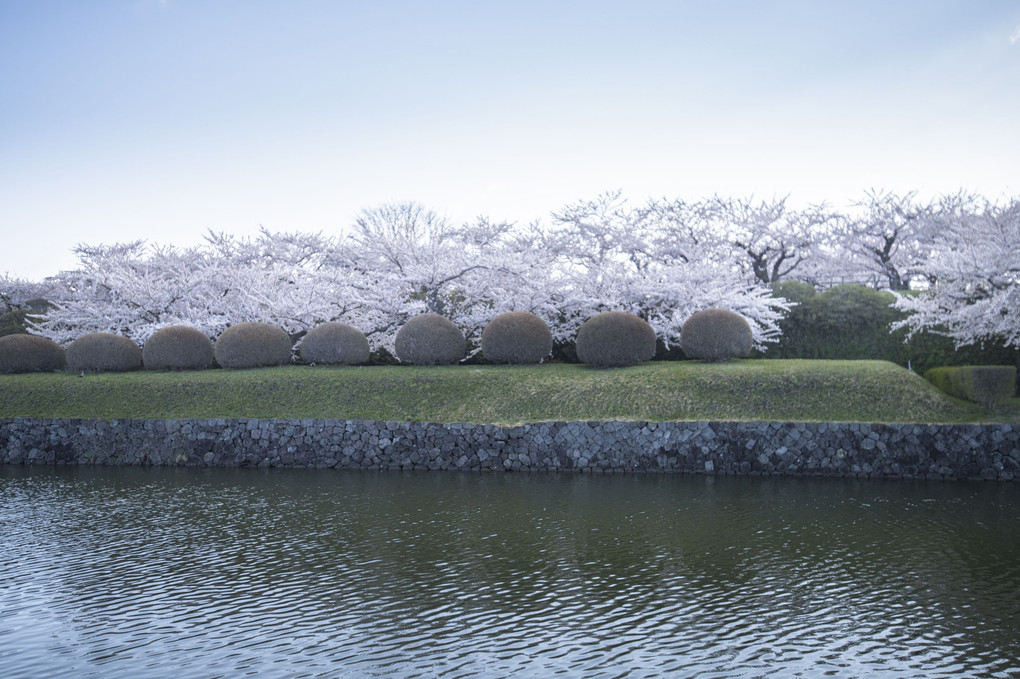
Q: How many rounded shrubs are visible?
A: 9